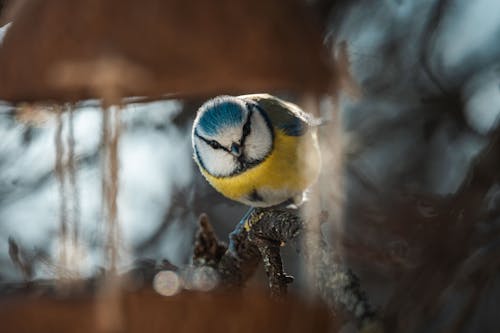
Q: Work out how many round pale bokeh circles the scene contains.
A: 2